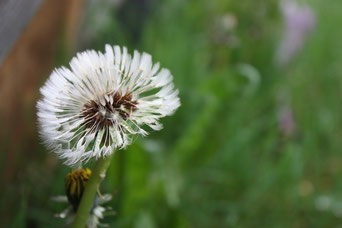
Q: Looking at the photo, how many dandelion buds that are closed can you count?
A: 1